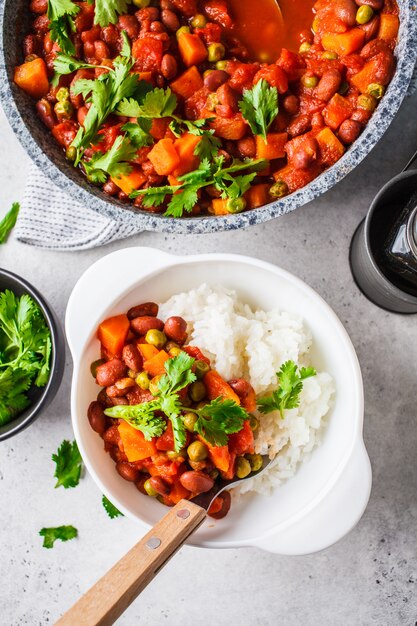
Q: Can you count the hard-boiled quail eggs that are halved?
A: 0